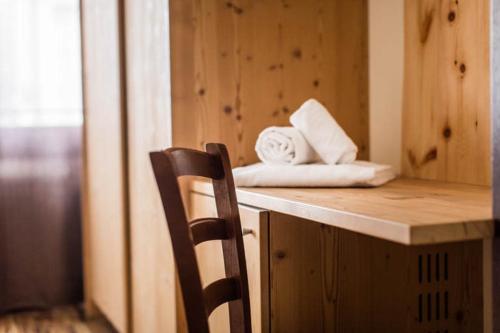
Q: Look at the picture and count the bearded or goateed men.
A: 0